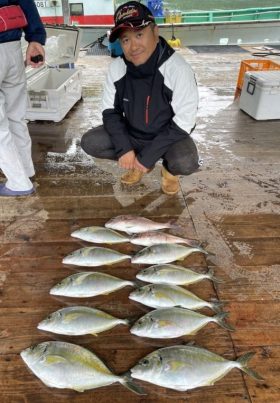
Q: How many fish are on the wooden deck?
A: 12